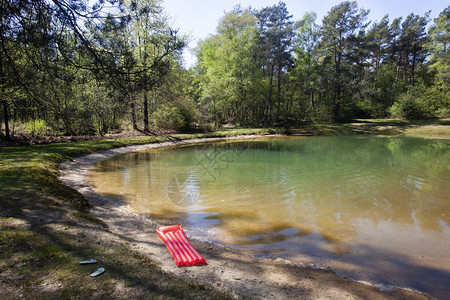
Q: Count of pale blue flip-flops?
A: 2